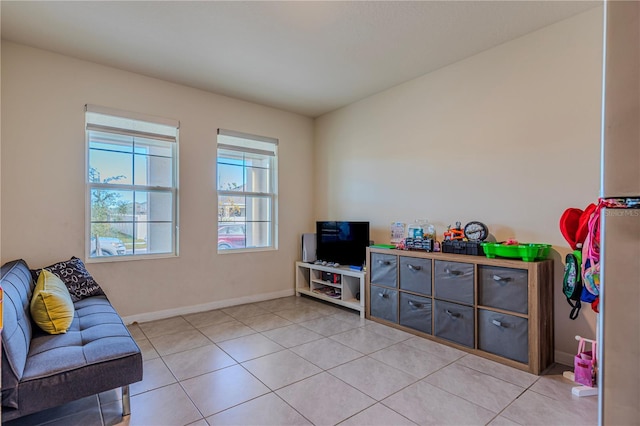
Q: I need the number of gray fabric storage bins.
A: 8